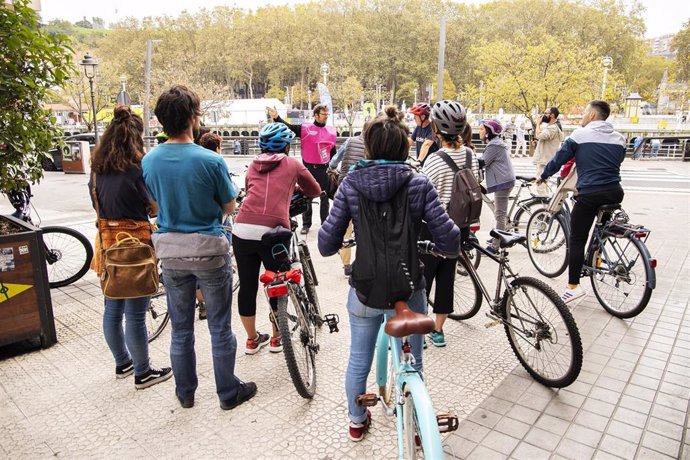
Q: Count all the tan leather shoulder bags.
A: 1